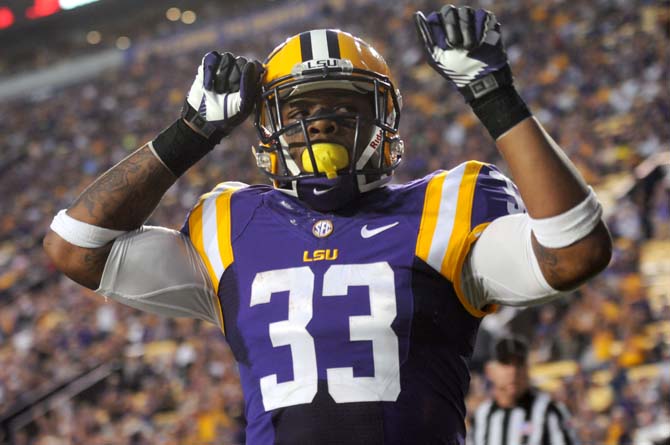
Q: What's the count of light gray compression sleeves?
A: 2